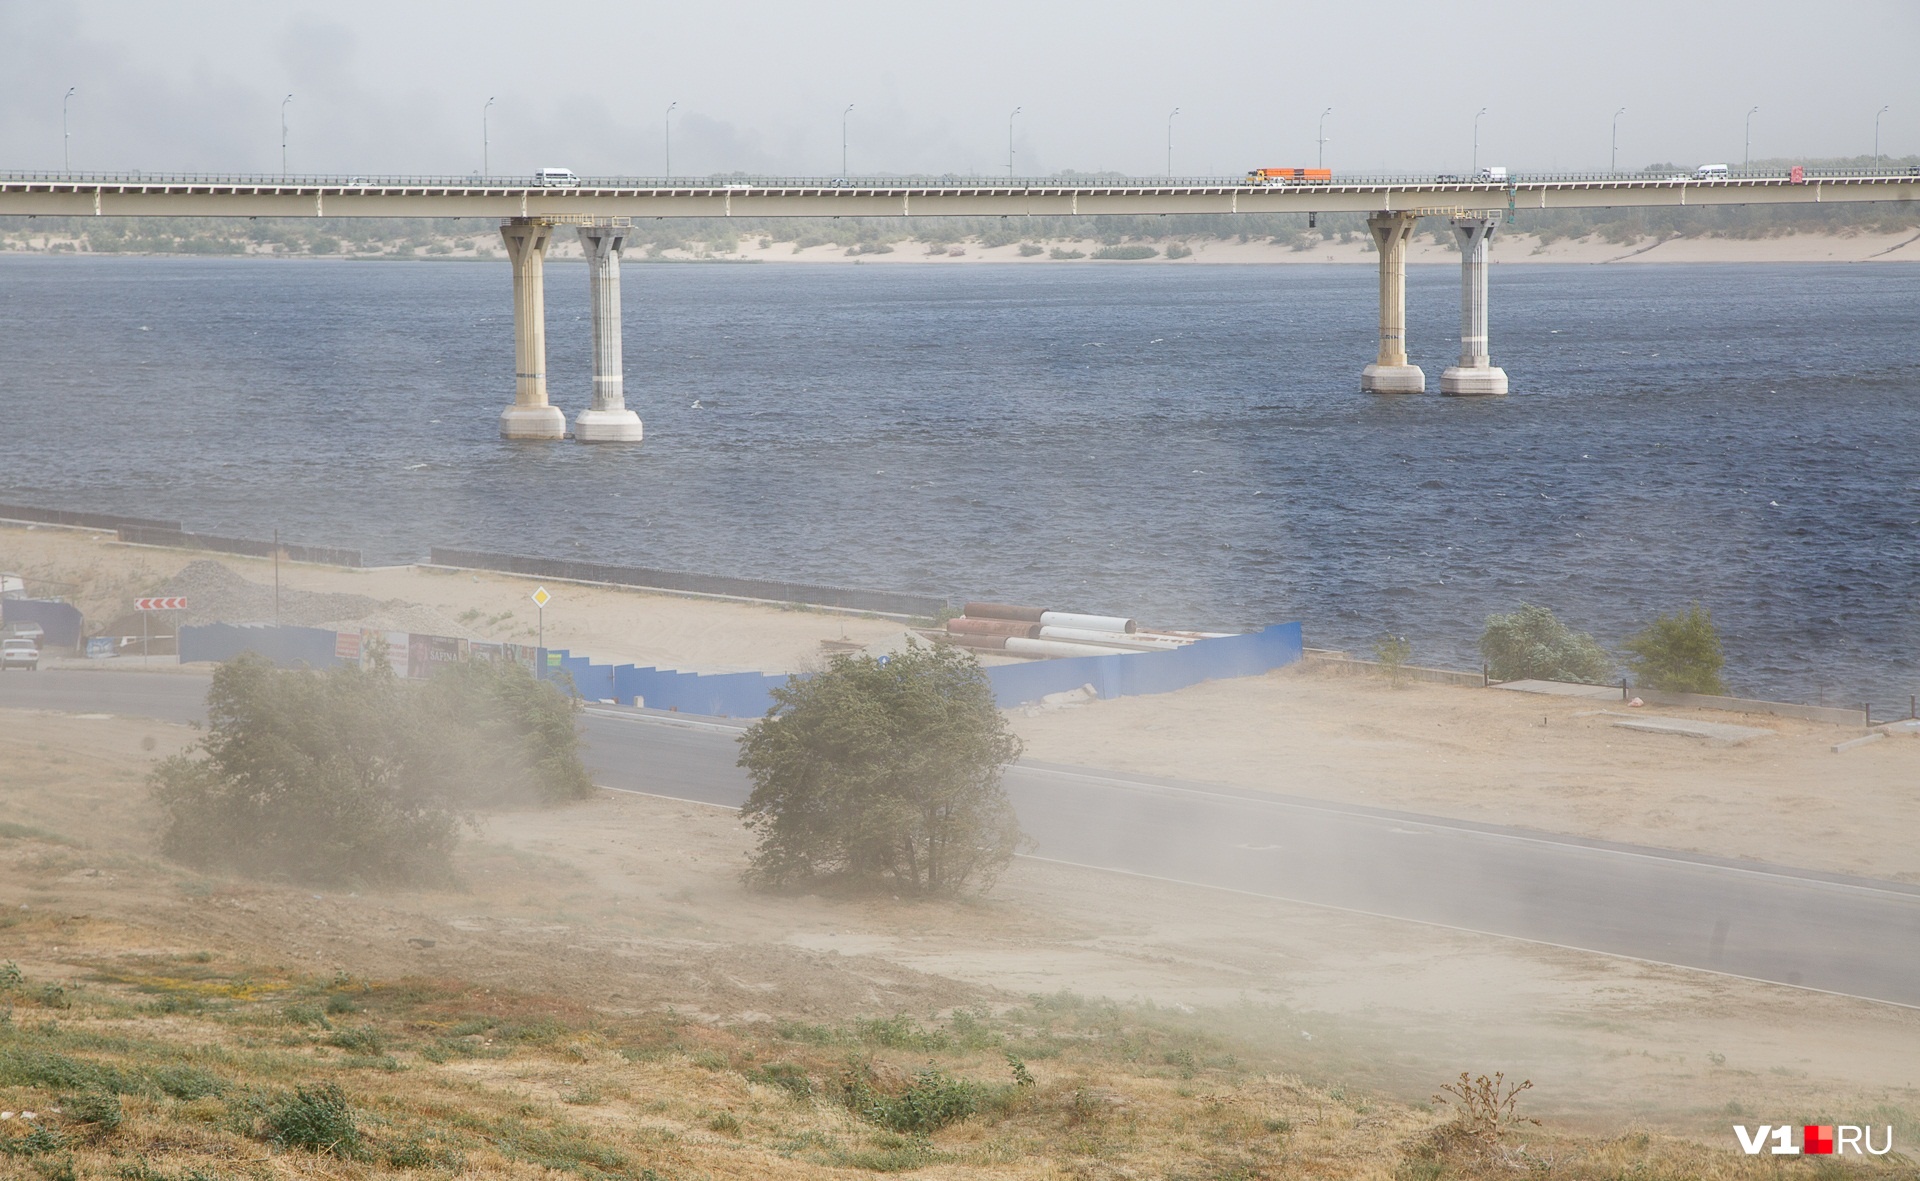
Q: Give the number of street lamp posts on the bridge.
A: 12